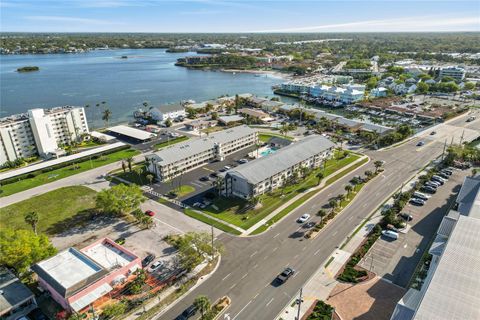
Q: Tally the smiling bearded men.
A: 0